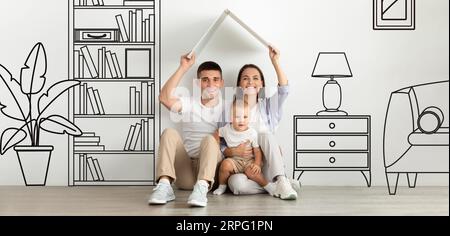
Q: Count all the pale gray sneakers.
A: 2